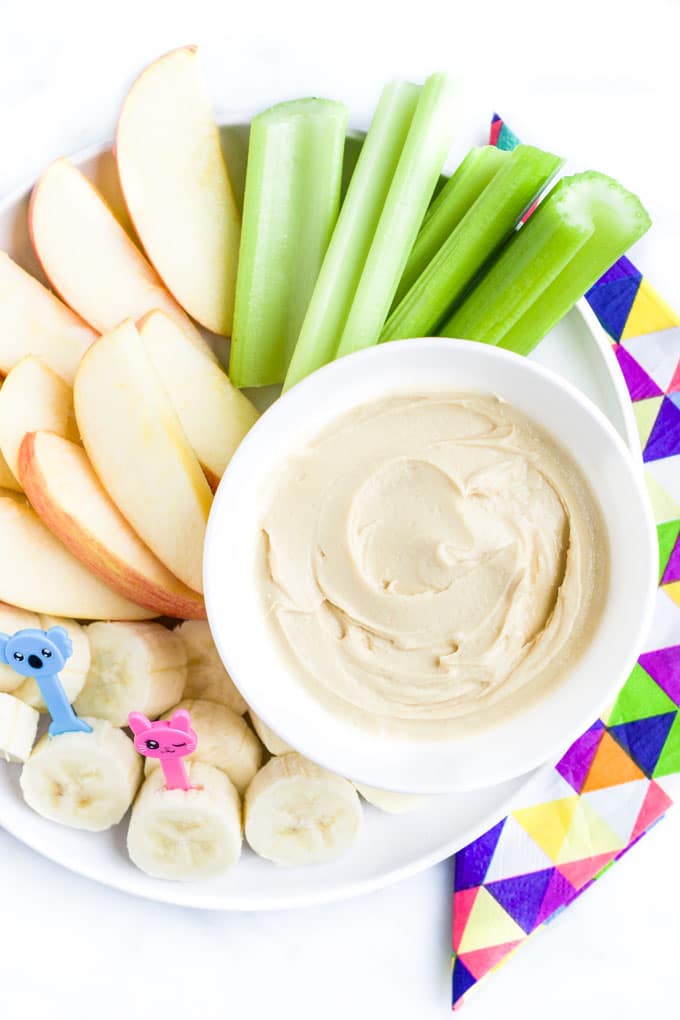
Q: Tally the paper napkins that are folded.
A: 1